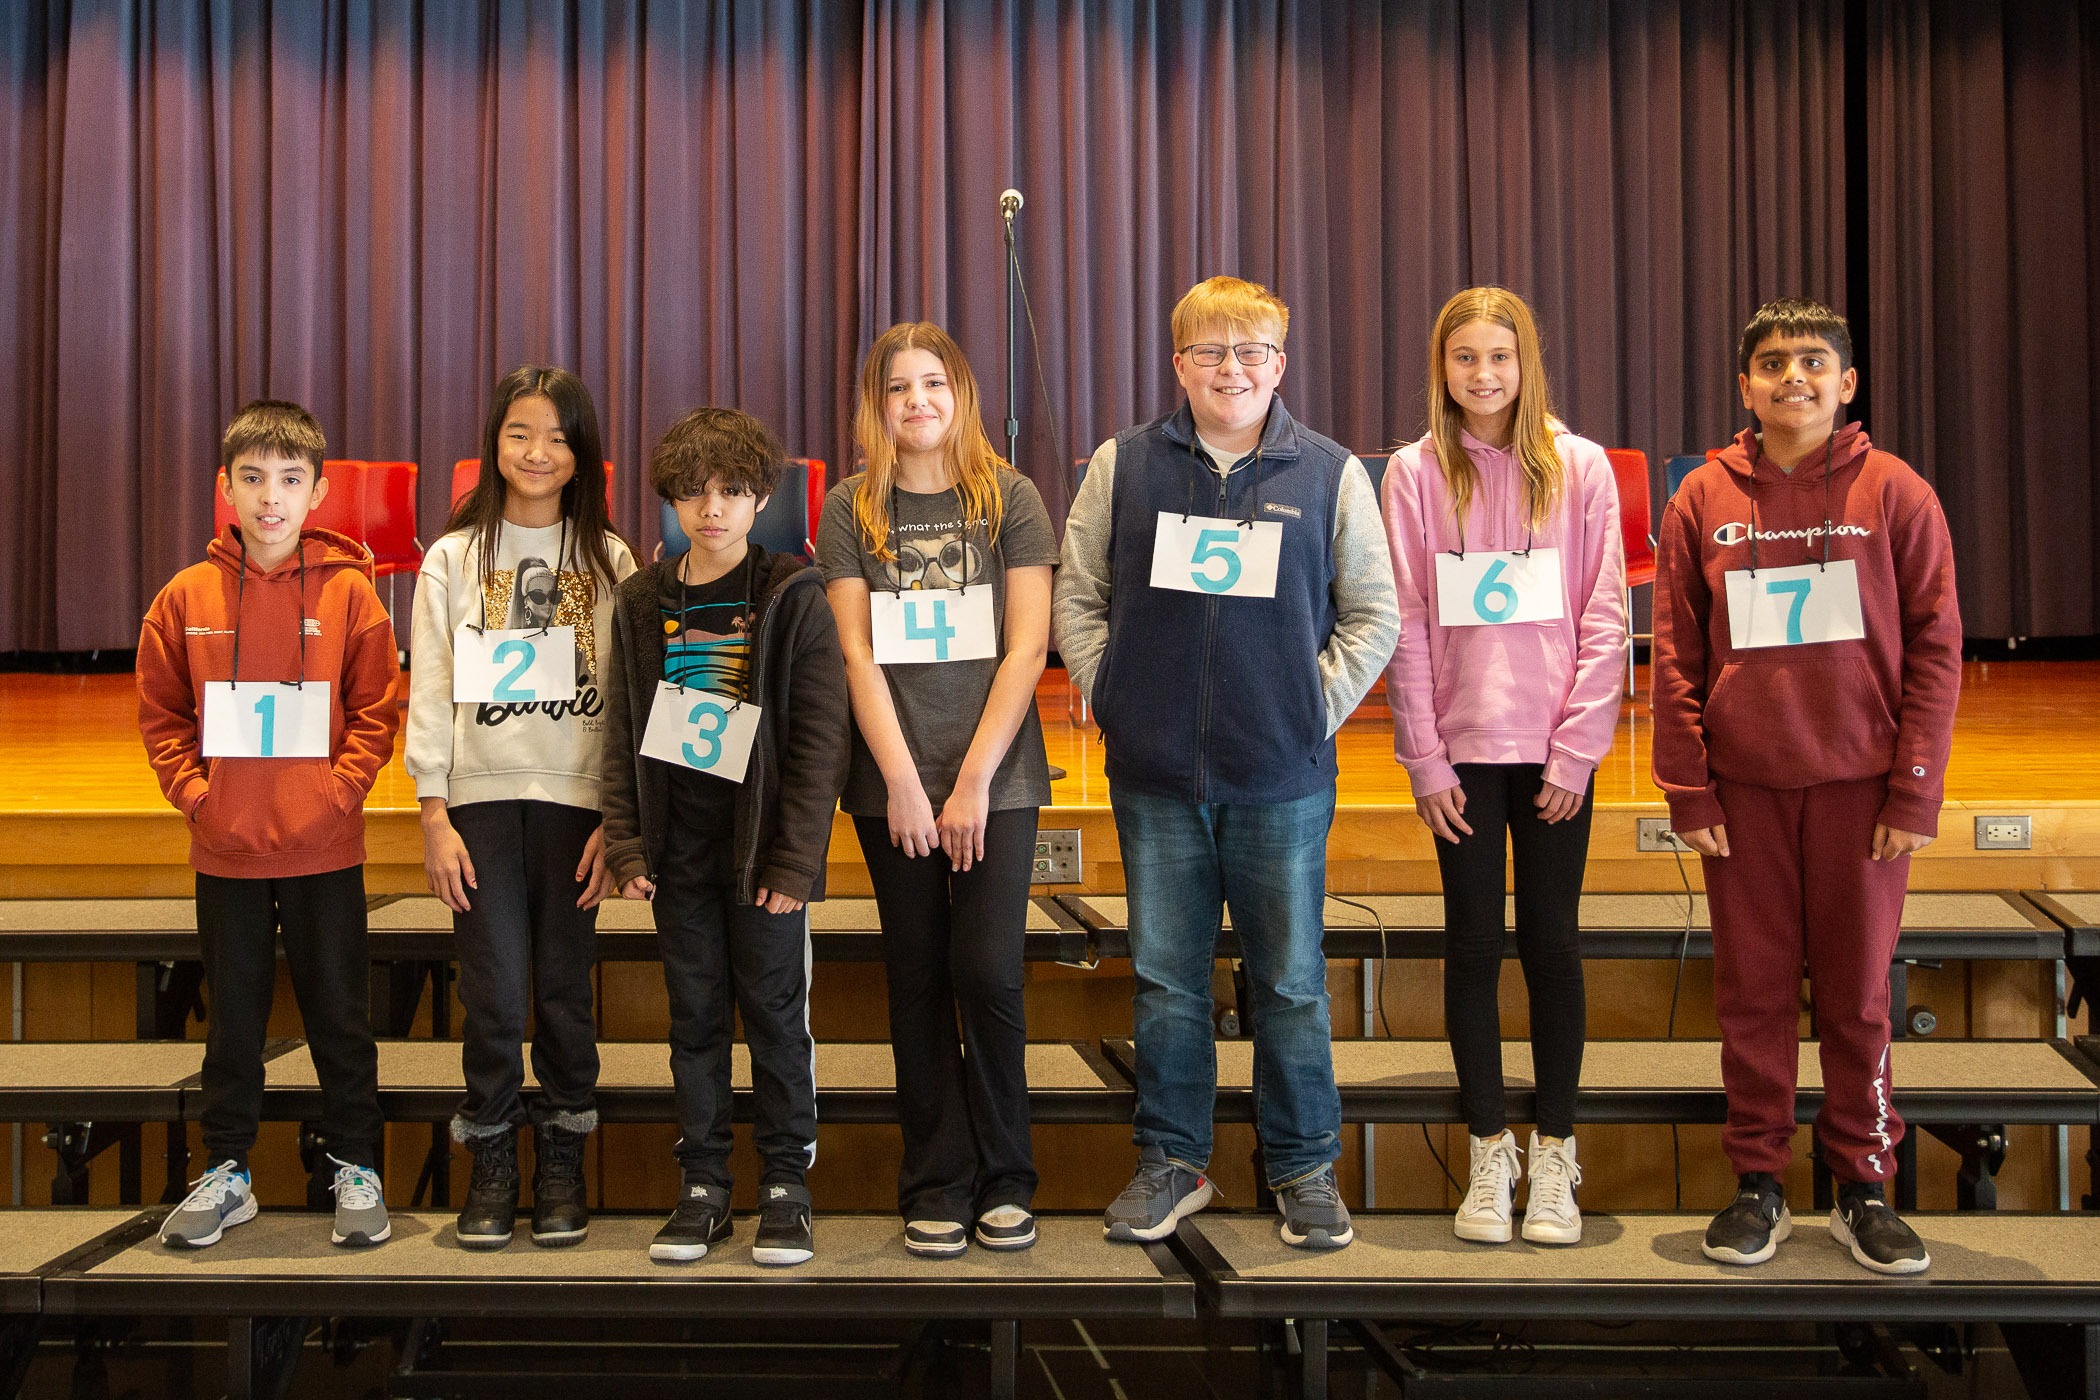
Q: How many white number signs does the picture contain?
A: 7